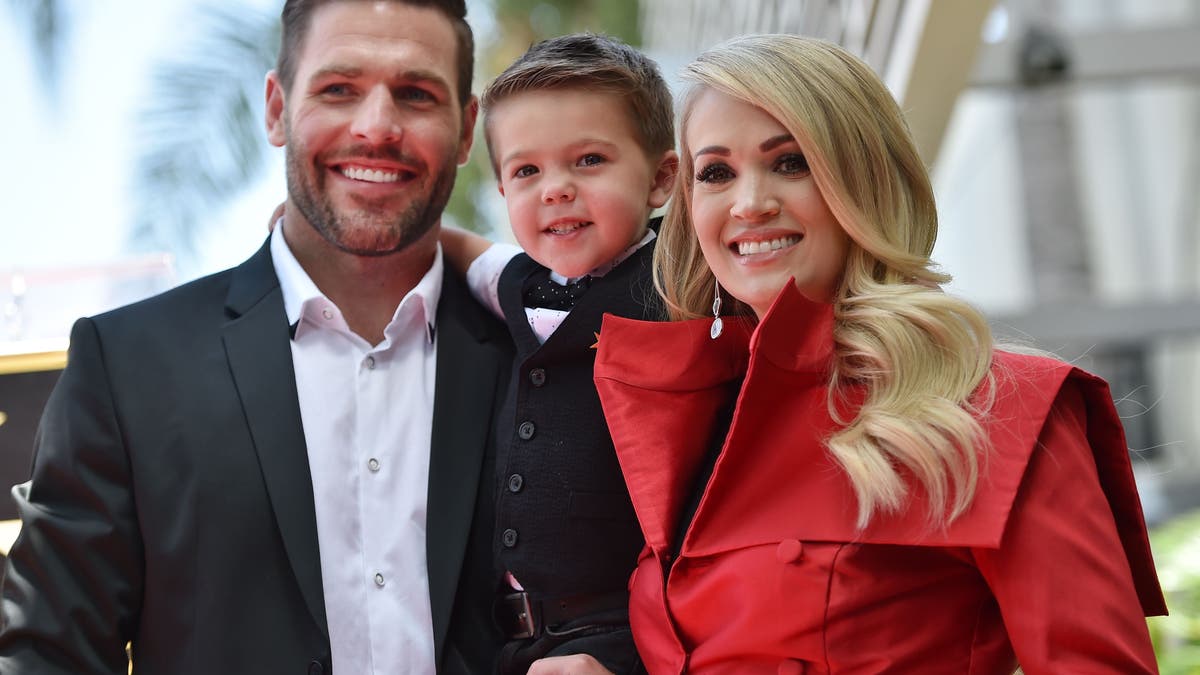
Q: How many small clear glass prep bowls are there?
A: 0